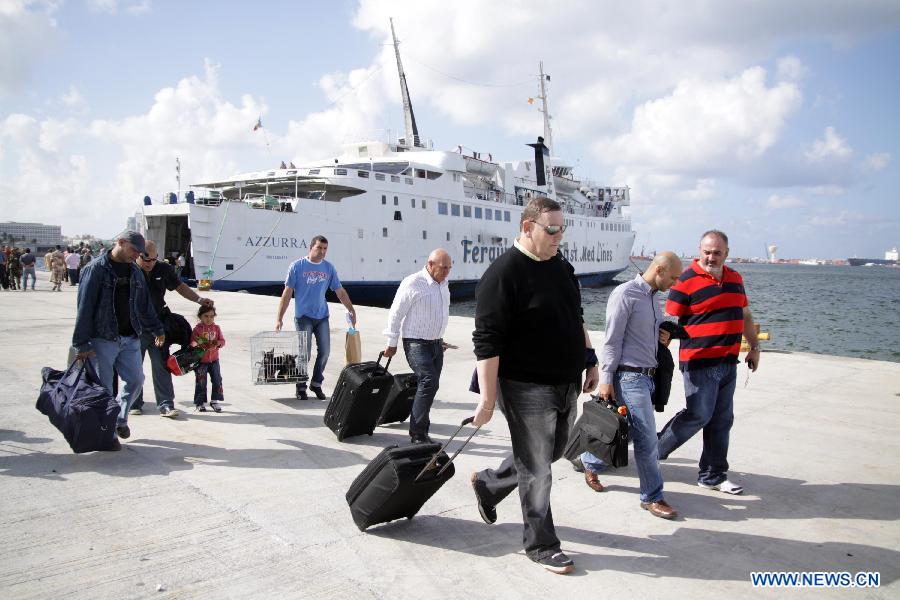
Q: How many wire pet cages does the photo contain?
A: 1